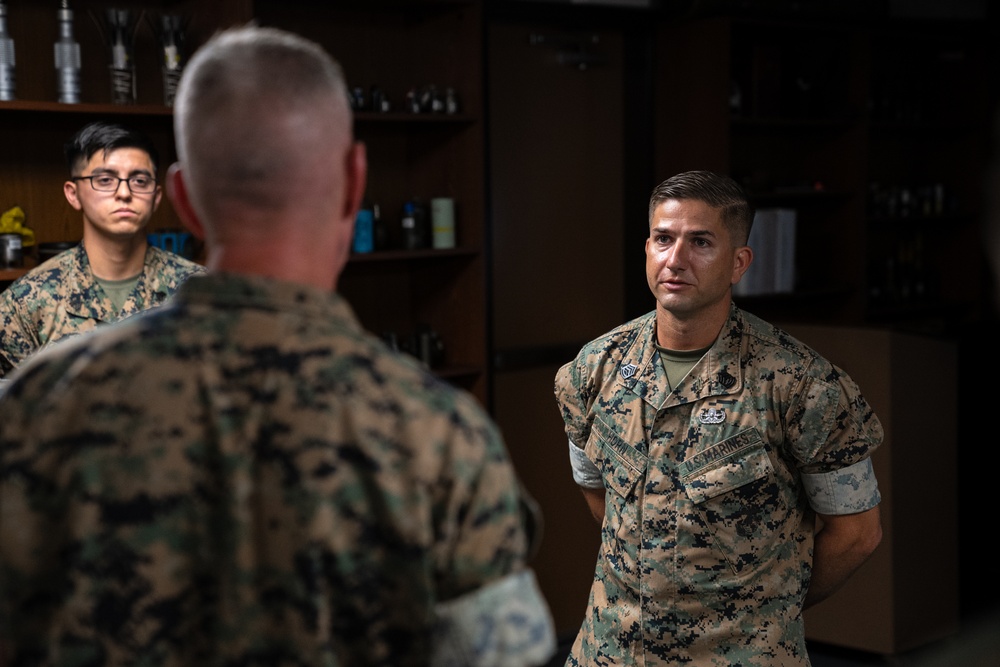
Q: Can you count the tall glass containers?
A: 2